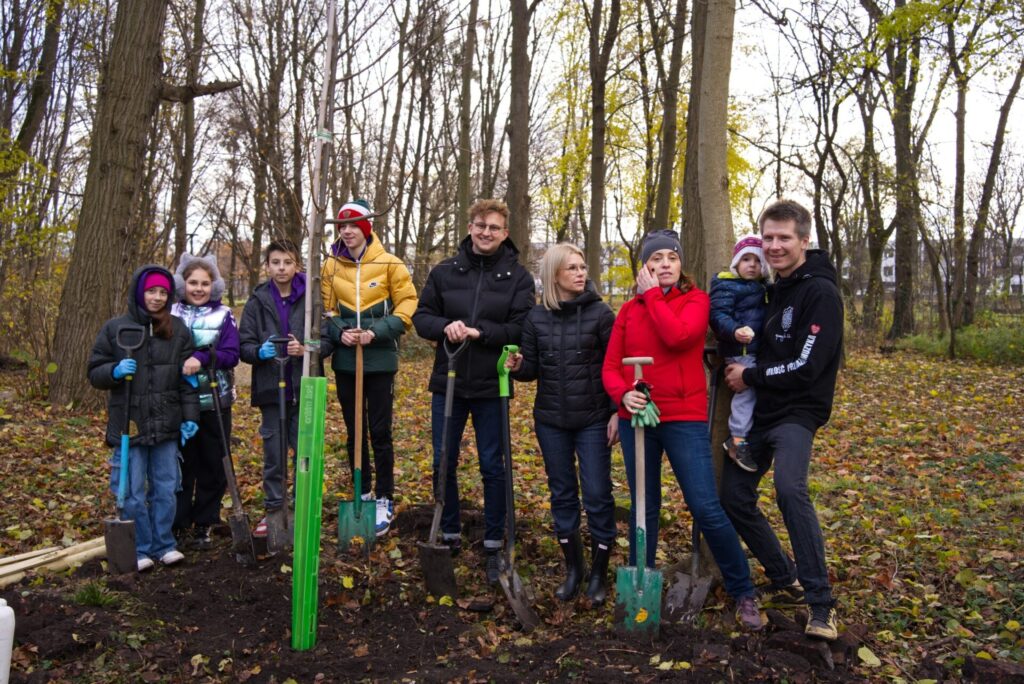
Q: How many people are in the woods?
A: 9